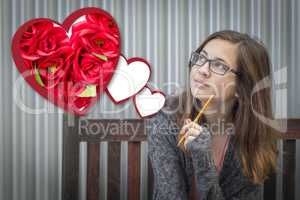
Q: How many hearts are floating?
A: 3